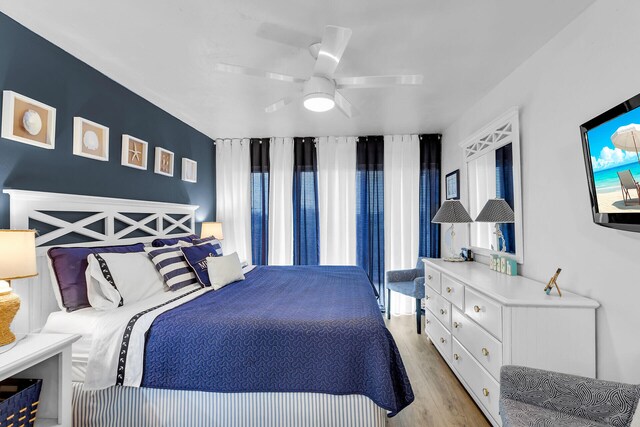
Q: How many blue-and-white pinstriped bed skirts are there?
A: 1